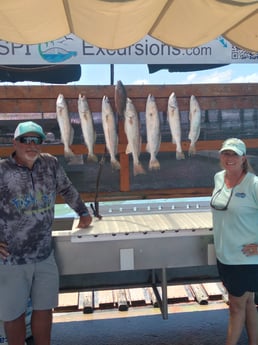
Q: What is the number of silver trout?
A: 7